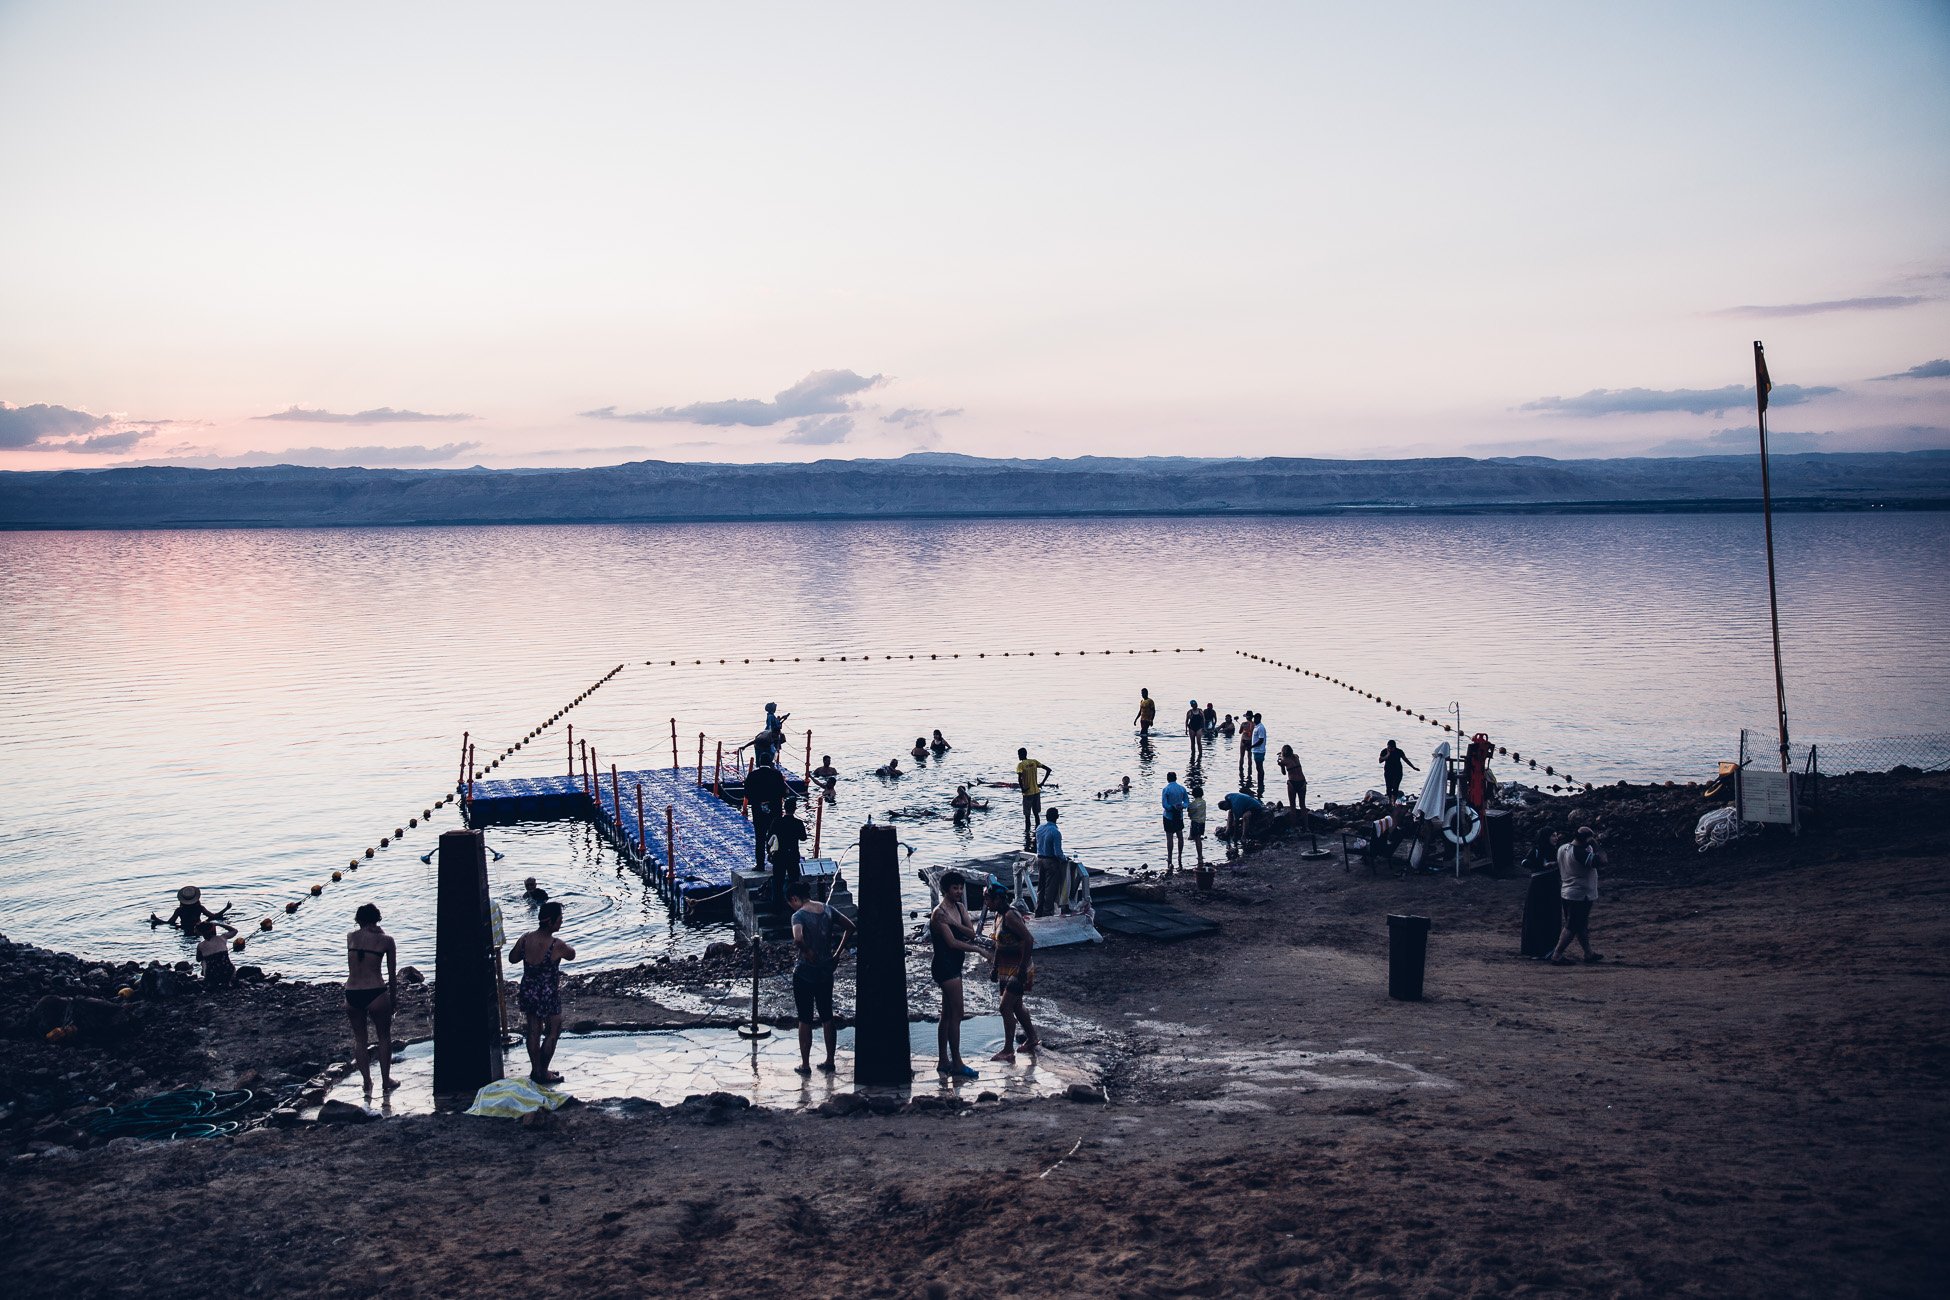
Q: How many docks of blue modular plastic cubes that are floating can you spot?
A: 1